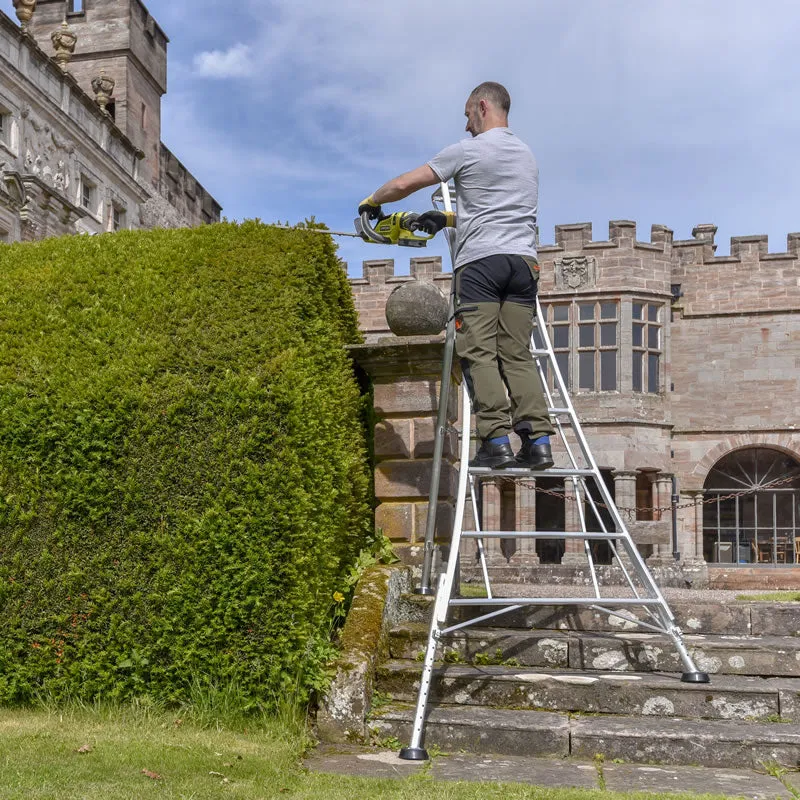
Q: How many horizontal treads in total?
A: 5